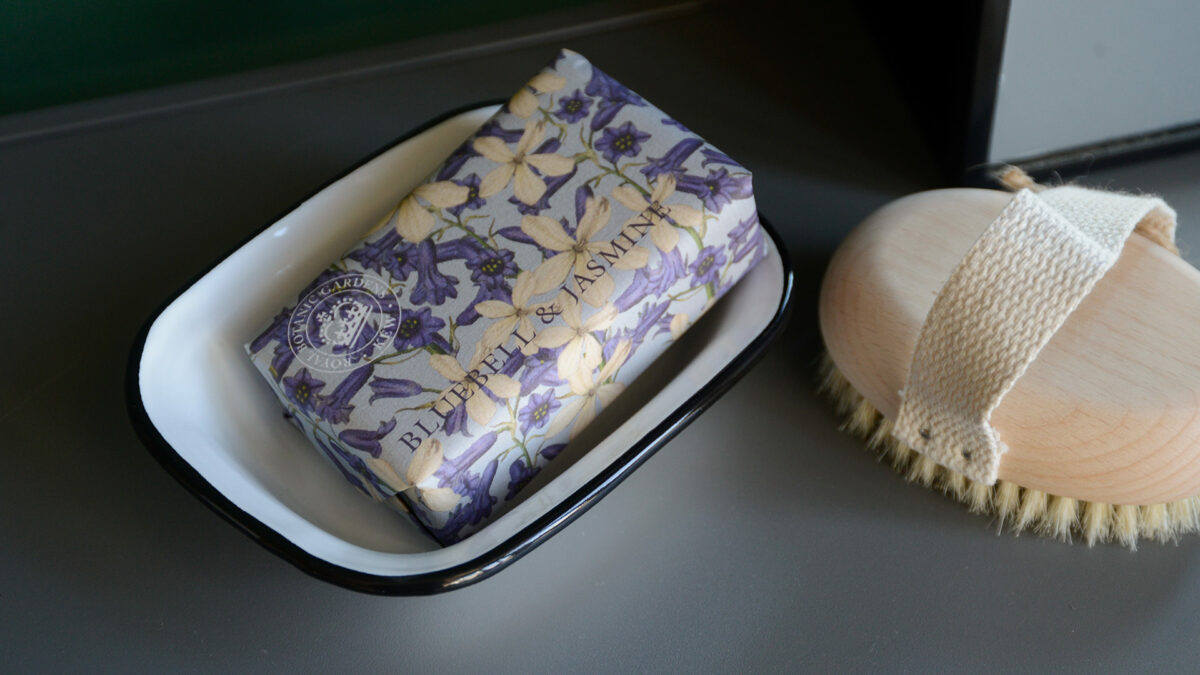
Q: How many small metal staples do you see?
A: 2